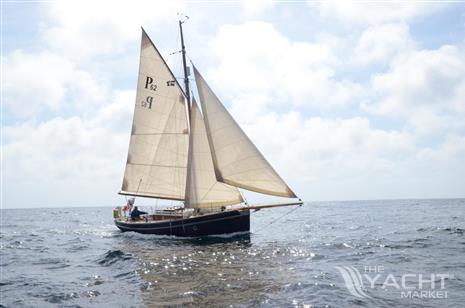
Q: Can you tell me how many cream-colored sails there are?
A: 3